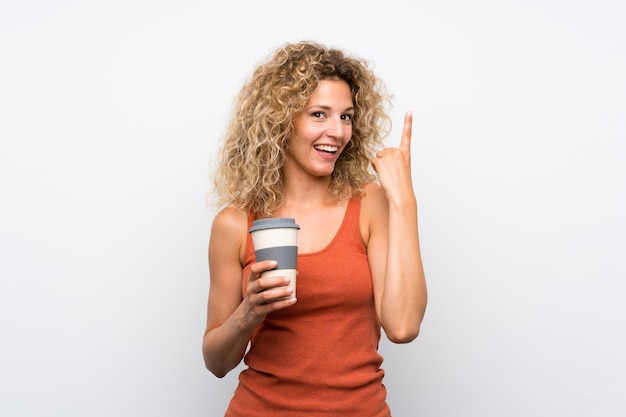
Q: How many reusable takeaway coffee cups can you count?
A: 1